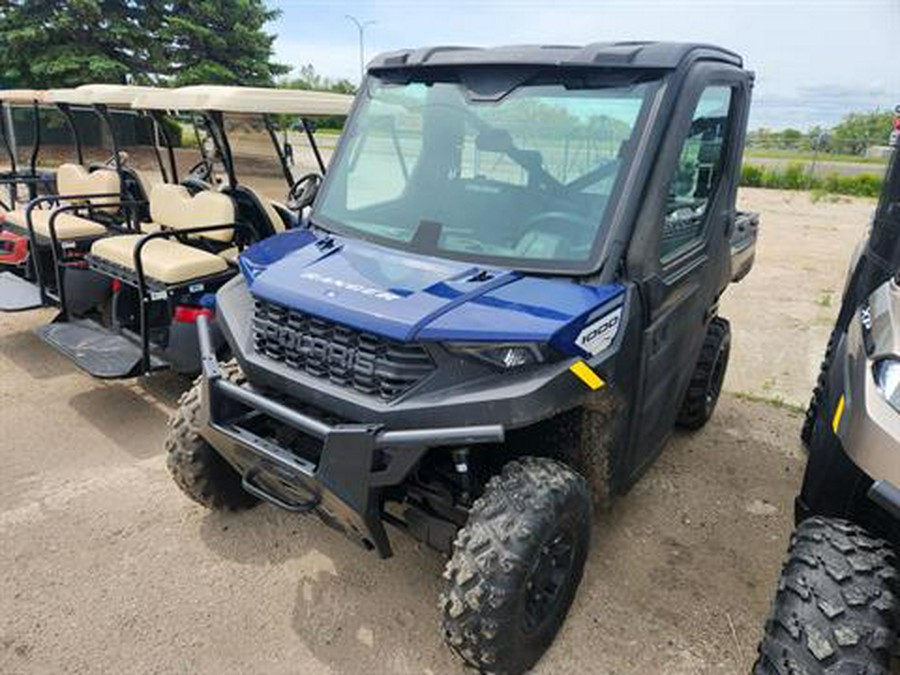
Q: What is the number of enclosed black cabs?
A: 1